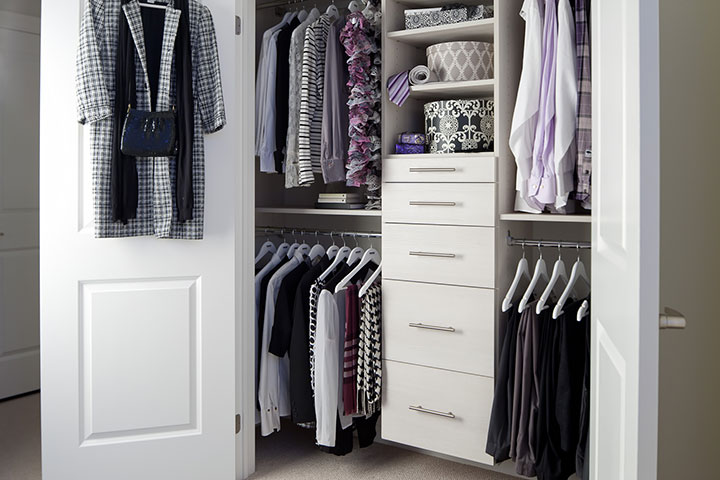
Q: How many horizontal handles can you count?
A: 5